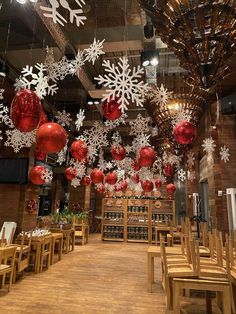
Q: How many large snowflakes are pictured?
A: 3